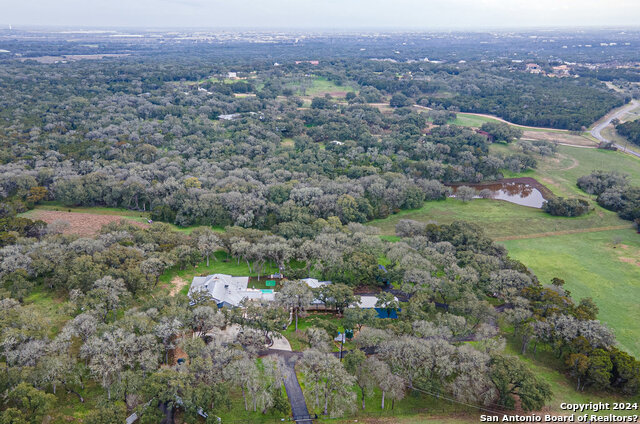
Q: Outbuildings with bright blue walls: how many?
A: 1